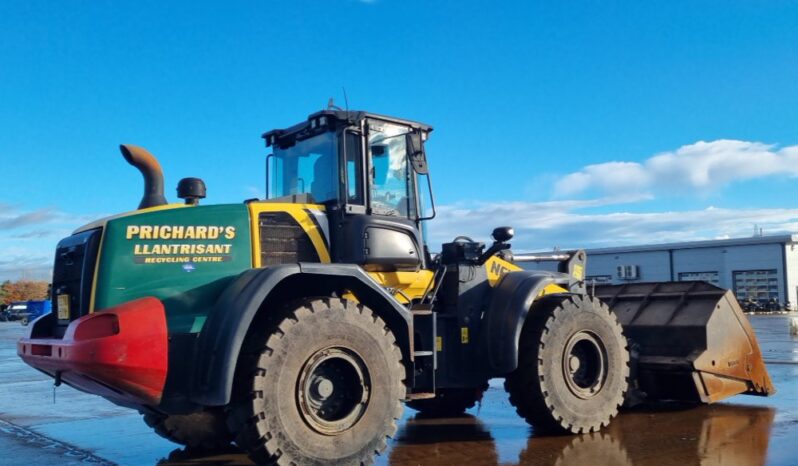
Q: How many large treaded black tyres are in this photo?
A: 4